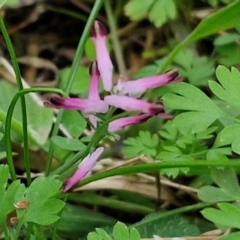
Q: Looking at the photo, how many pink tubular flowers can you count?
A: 7